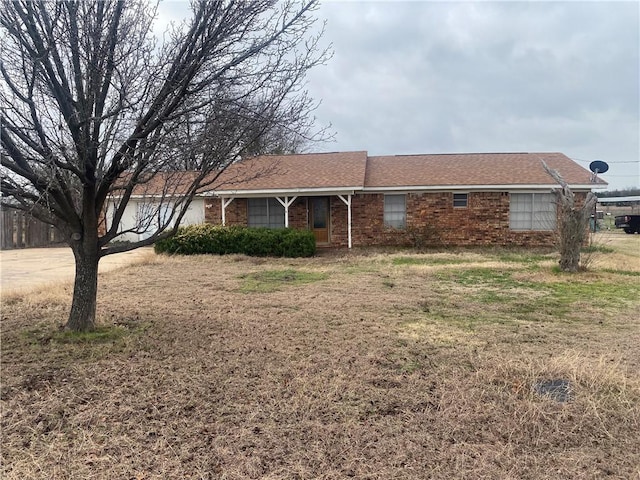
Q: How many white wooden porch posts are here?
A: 3